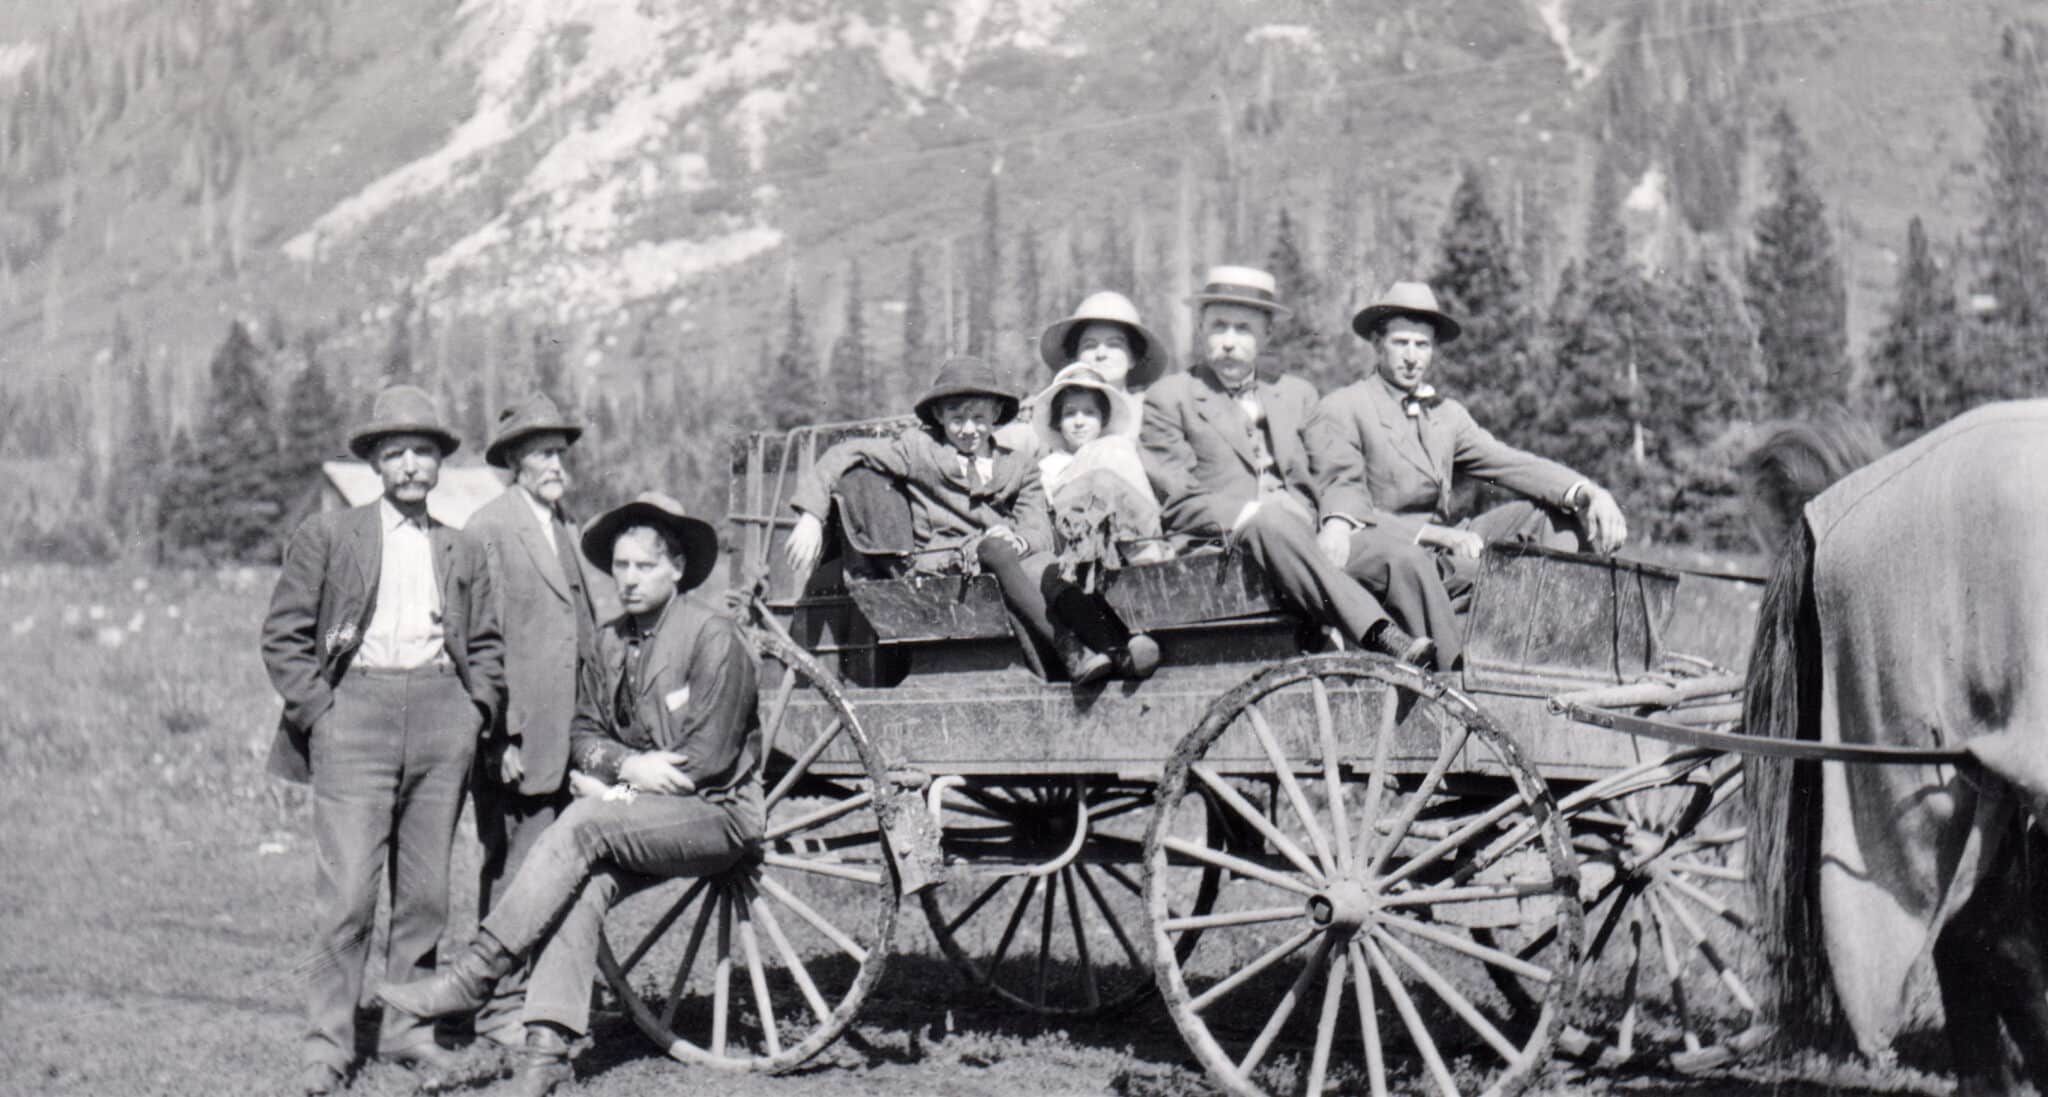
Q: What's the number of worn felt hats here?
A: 5